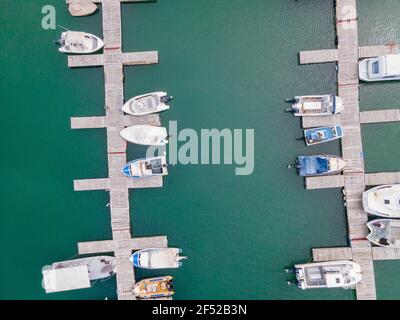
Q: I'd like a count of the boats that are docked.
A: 15